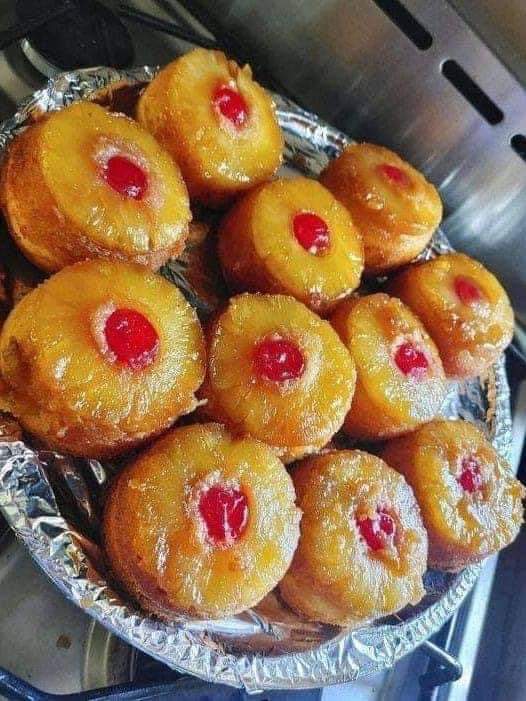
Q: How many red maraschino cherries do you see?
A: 11